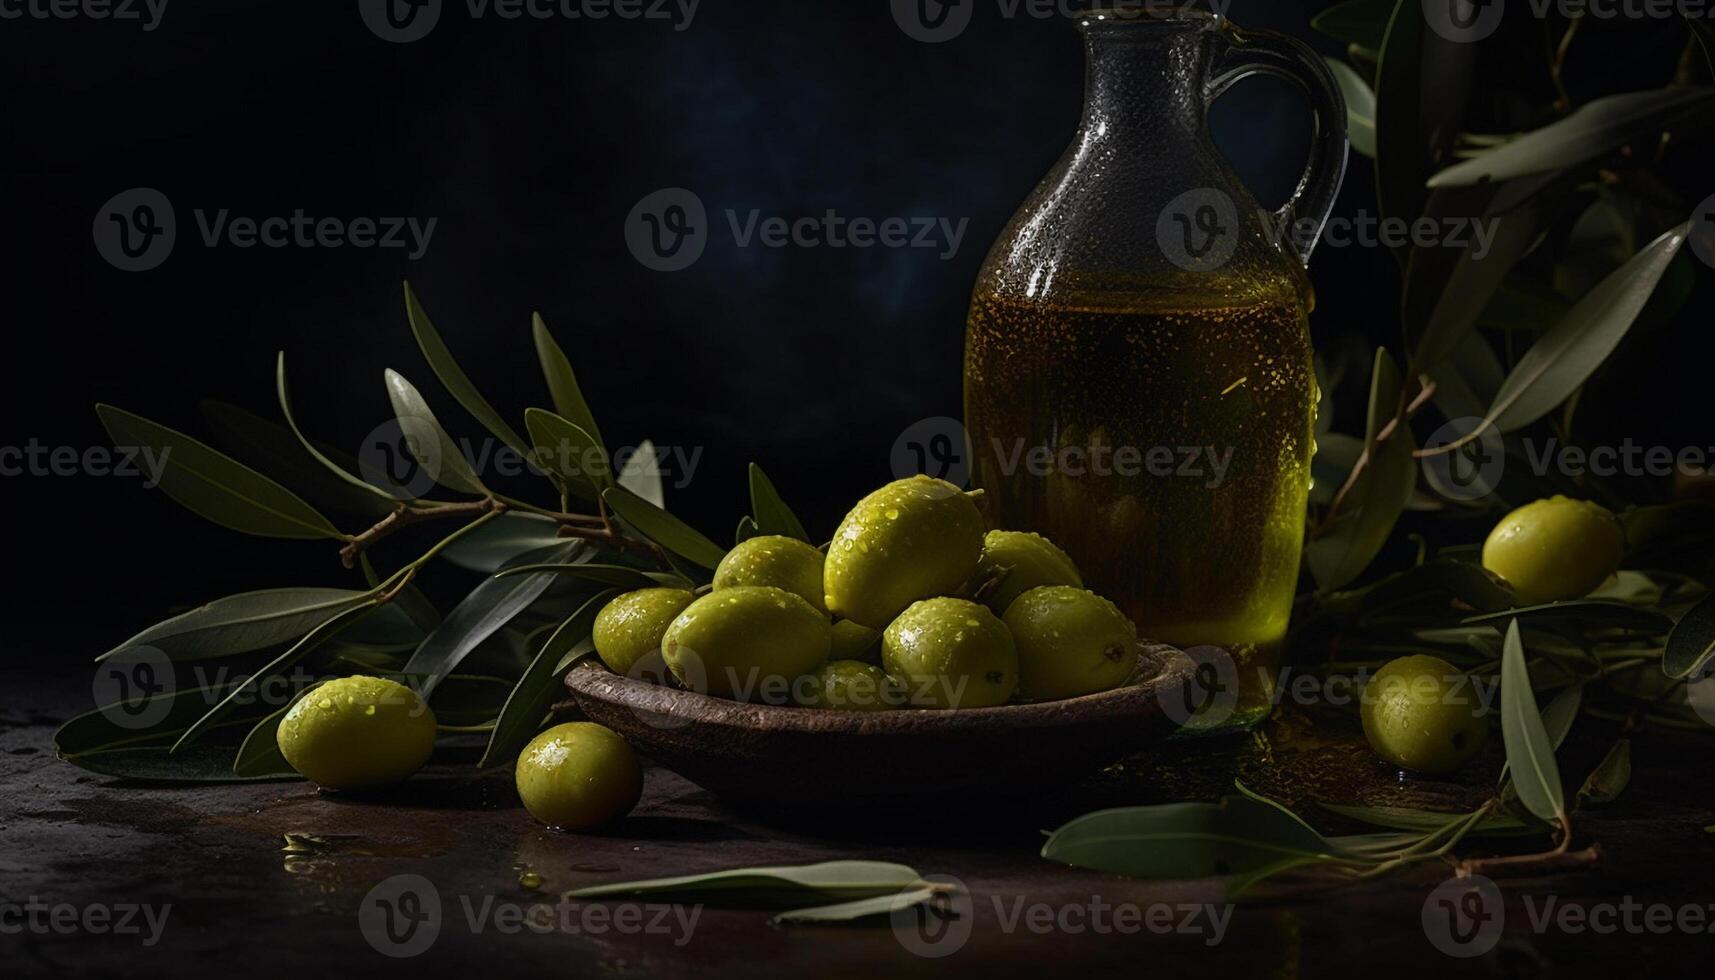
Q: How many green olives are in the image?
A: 13